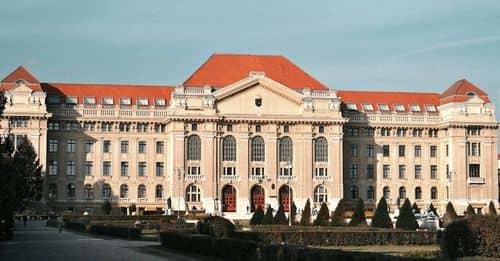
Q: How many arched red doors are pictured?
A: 3